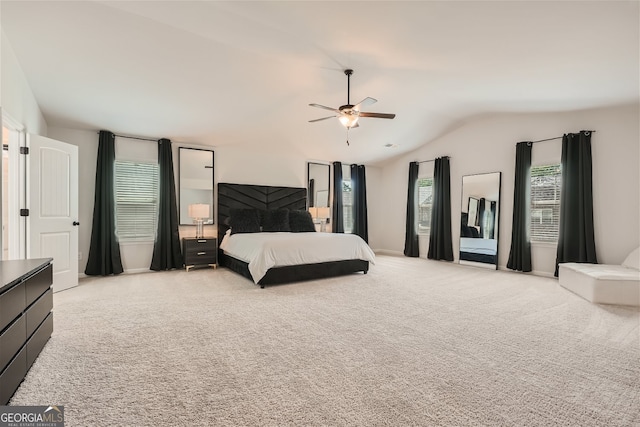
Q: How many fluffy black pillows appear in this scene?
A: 3